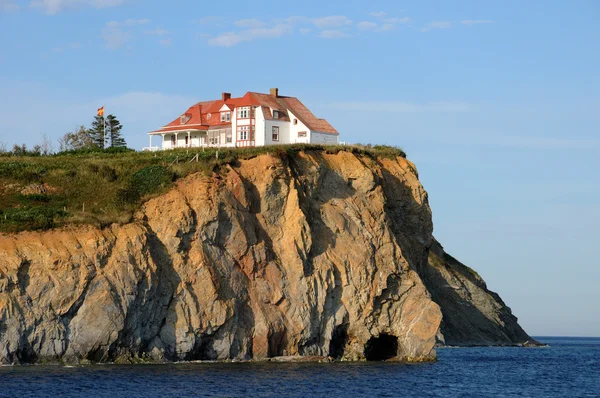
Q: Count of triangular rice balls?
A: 0